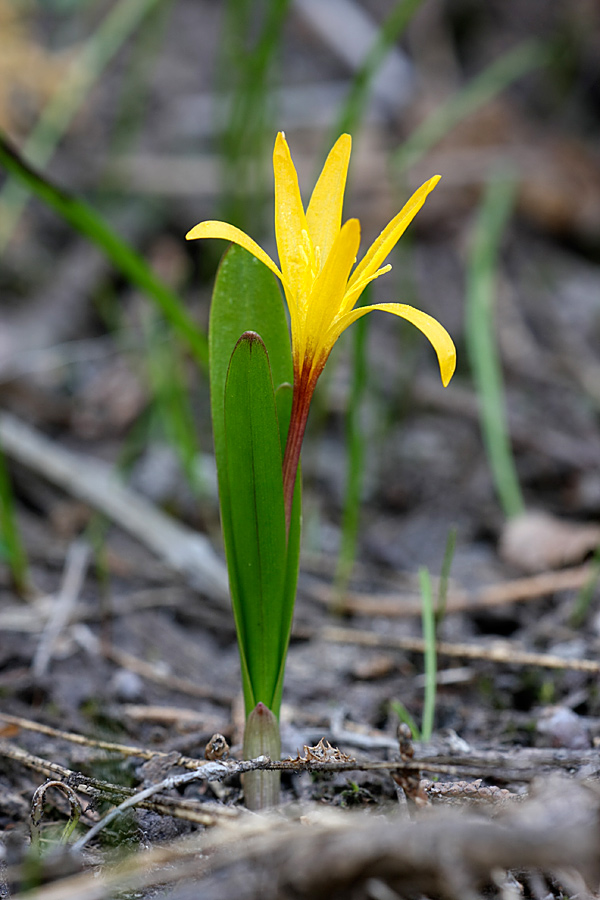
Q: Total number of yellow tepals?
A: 6